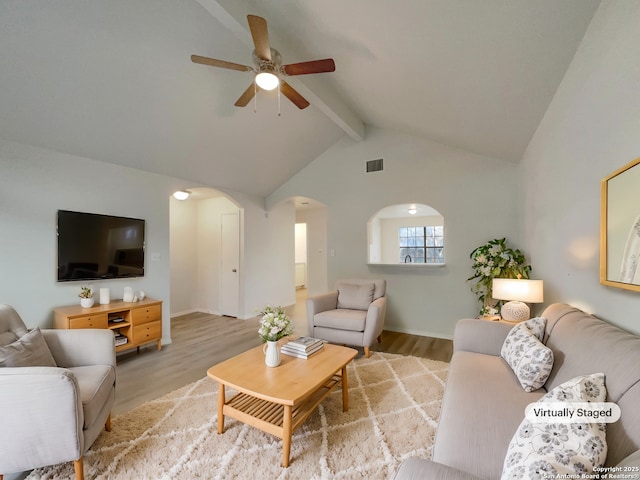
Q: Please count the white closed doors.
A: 1